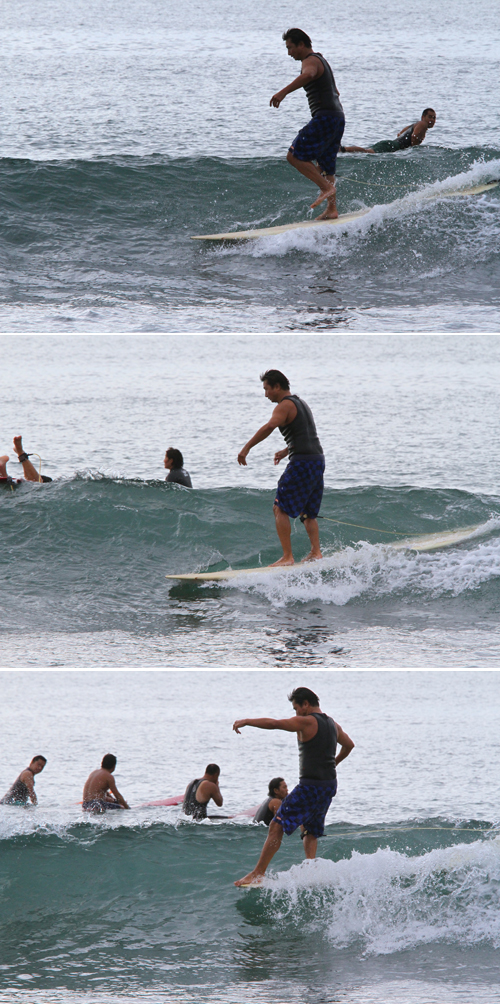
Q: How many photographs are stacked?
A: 3